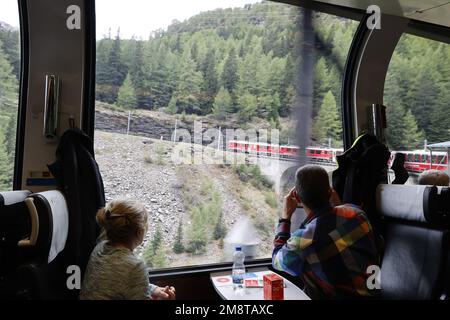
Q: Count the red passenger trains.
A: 1